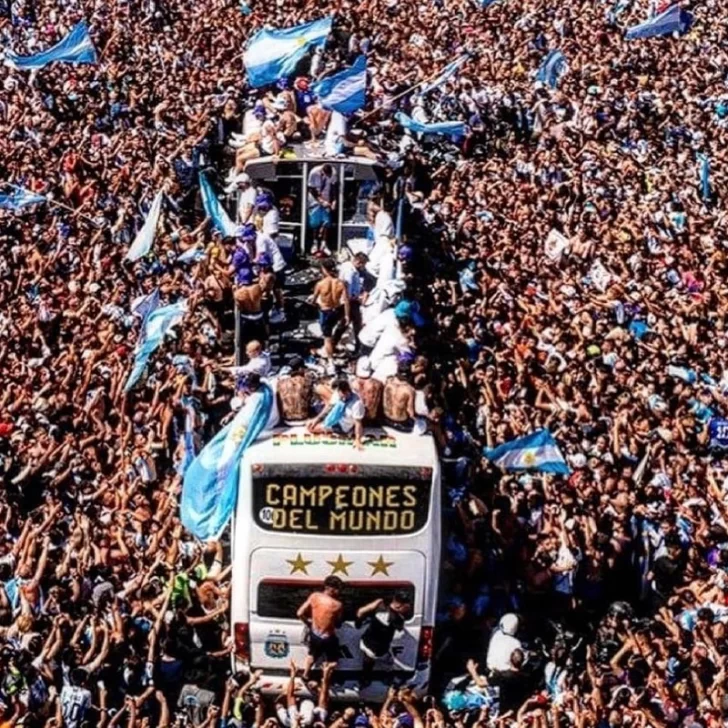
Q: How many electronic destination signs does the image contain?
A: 1